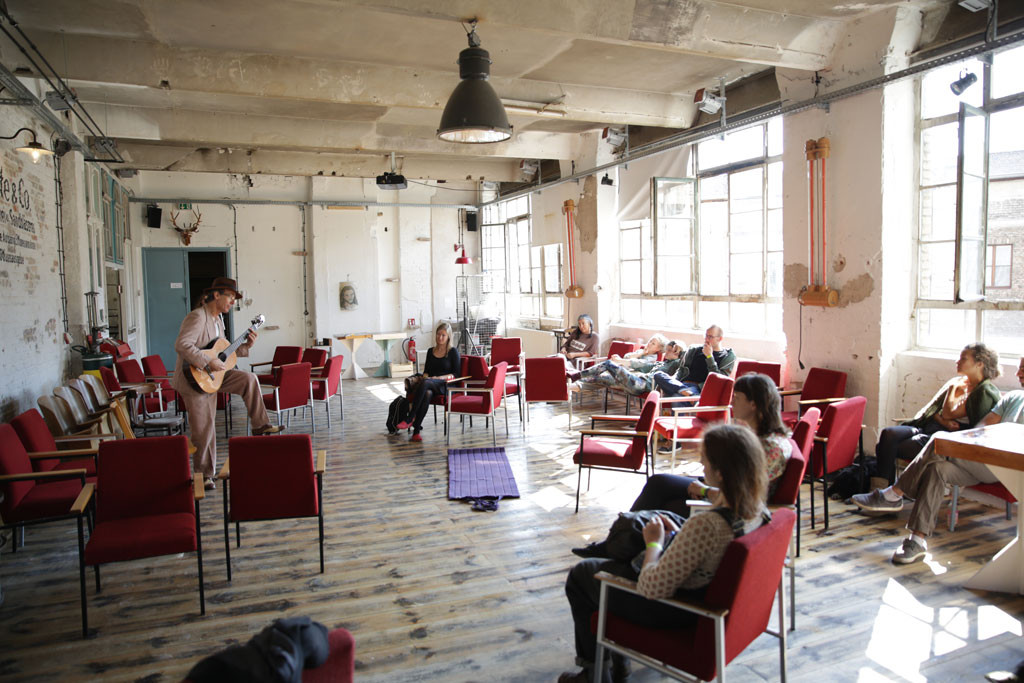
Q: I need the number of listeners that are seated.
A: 9